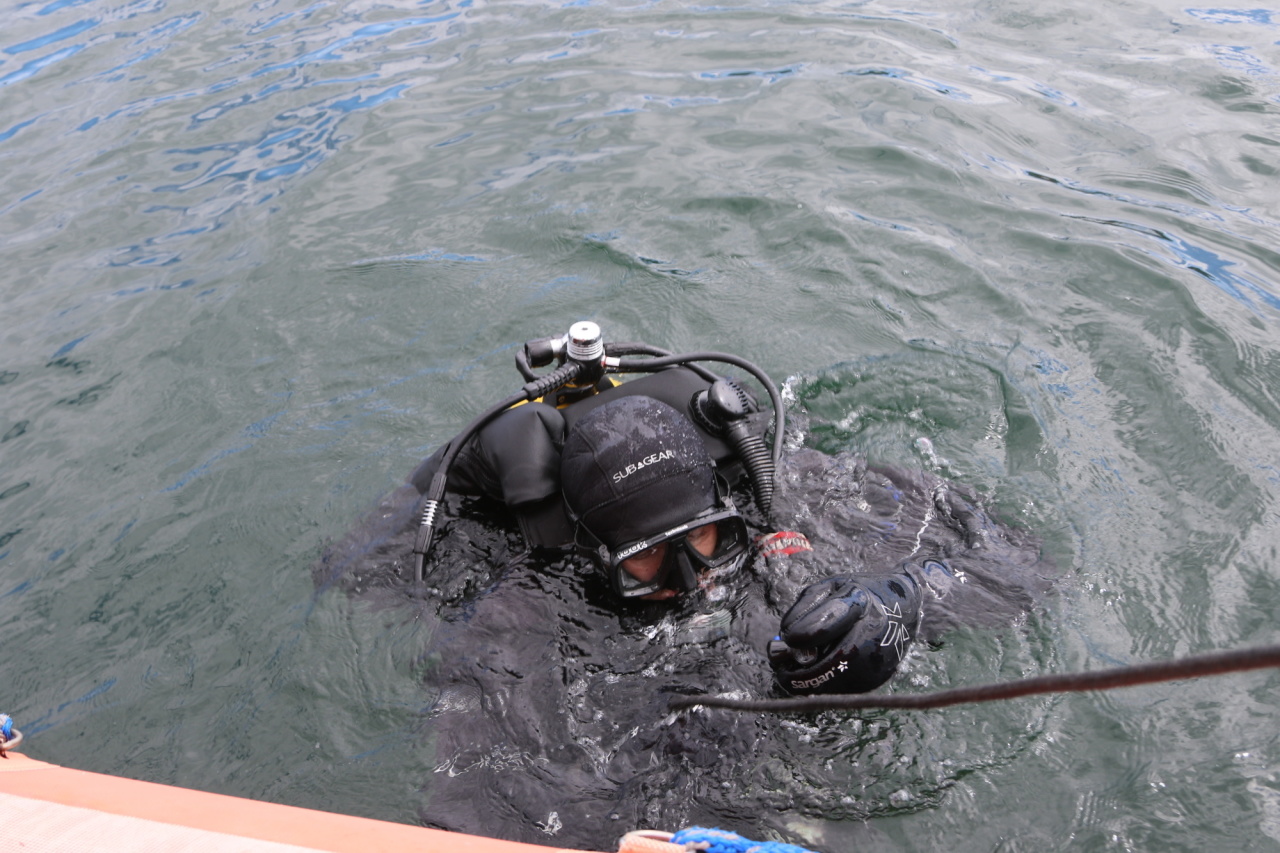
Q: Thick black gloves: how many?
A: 1